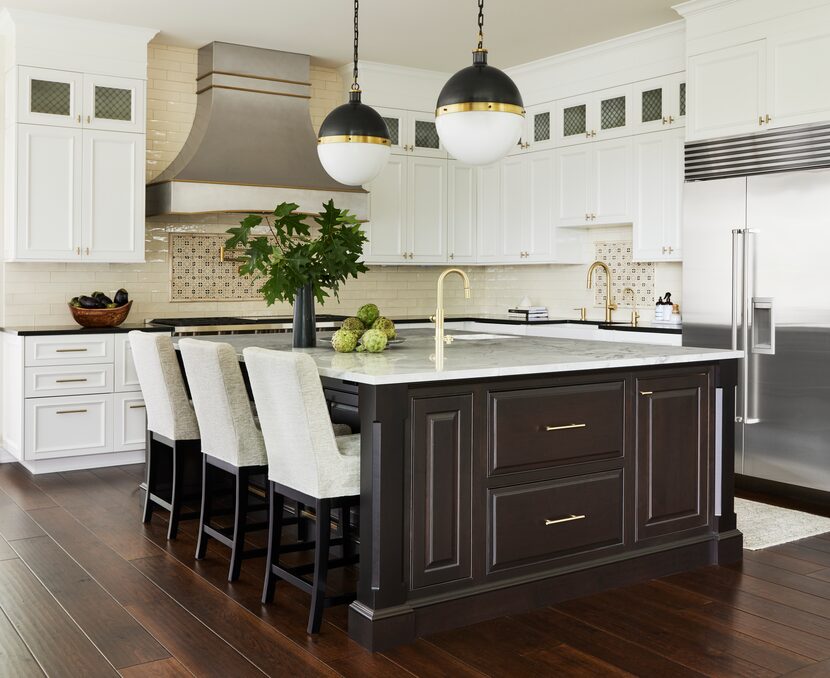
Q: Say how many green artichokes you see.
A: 5